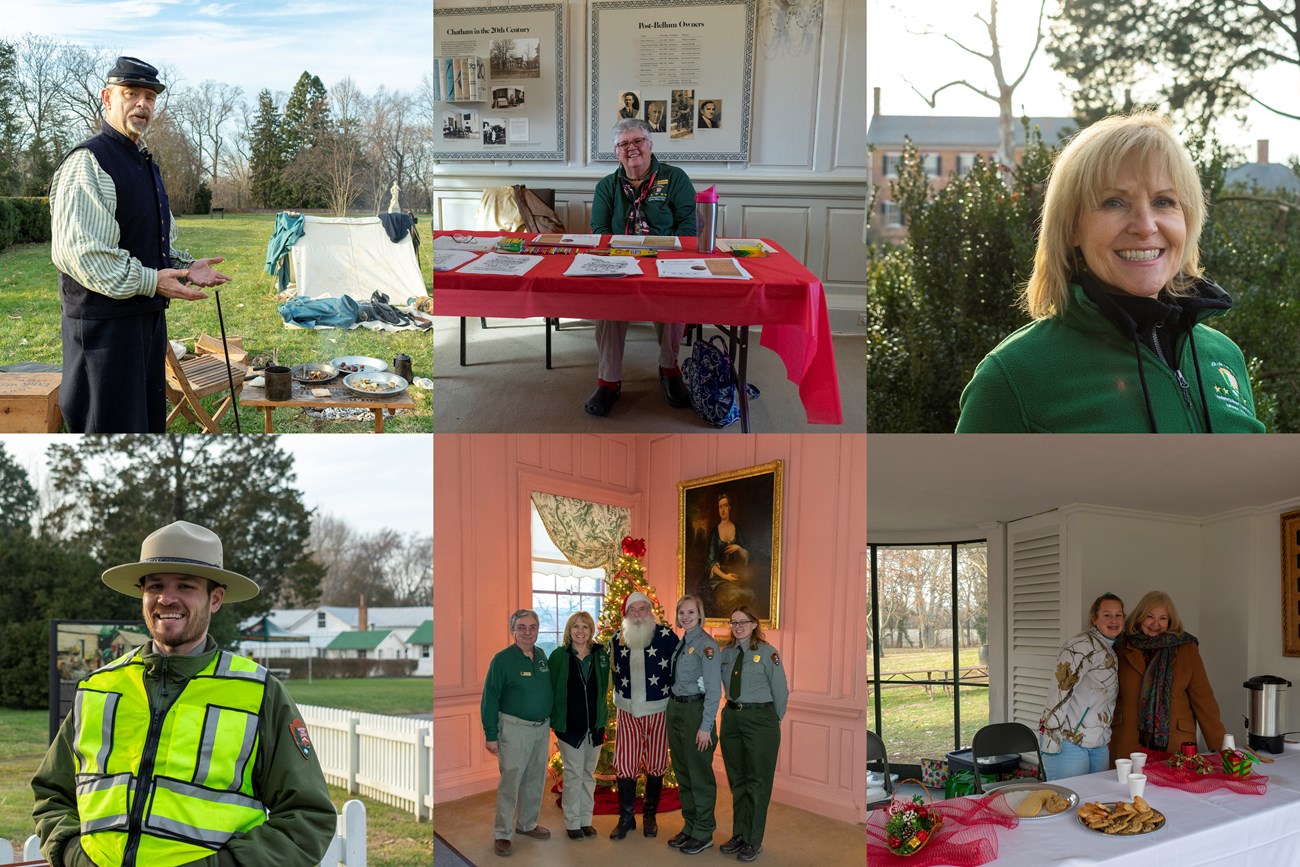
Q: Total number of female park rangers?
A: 2